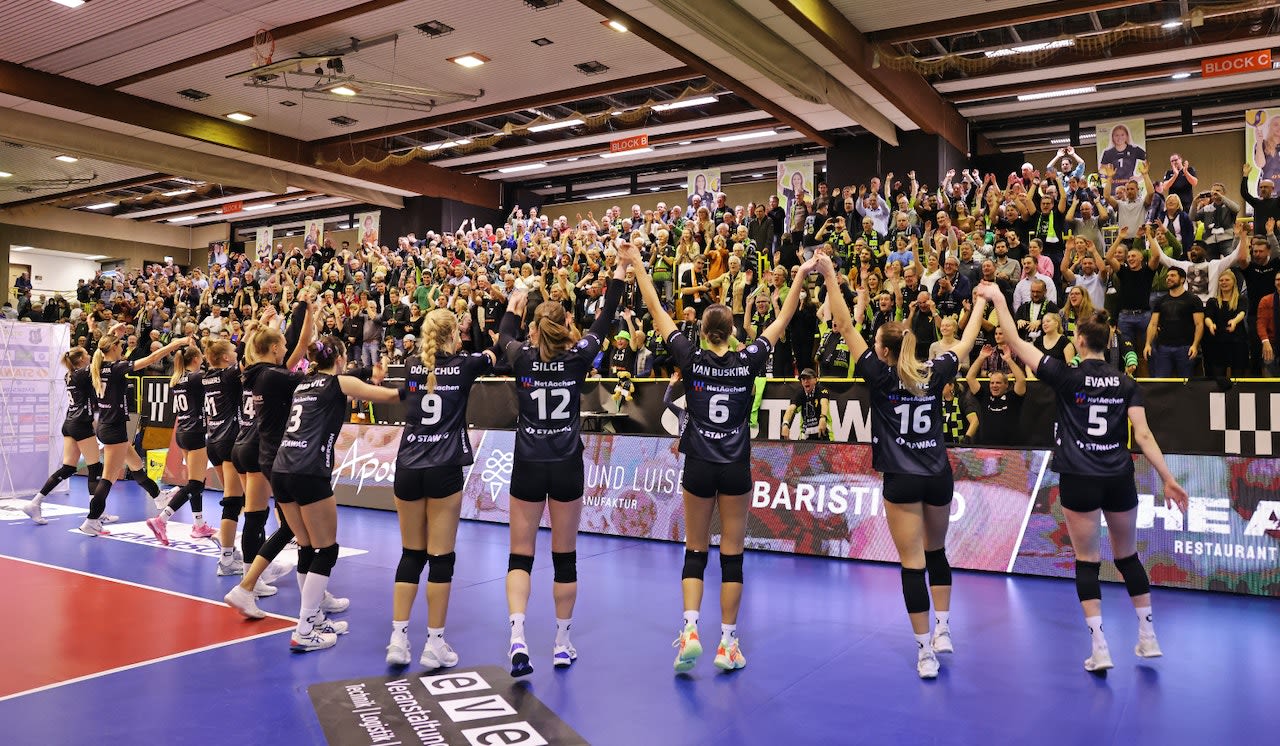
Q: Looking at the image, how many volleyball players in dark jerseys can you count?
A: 12